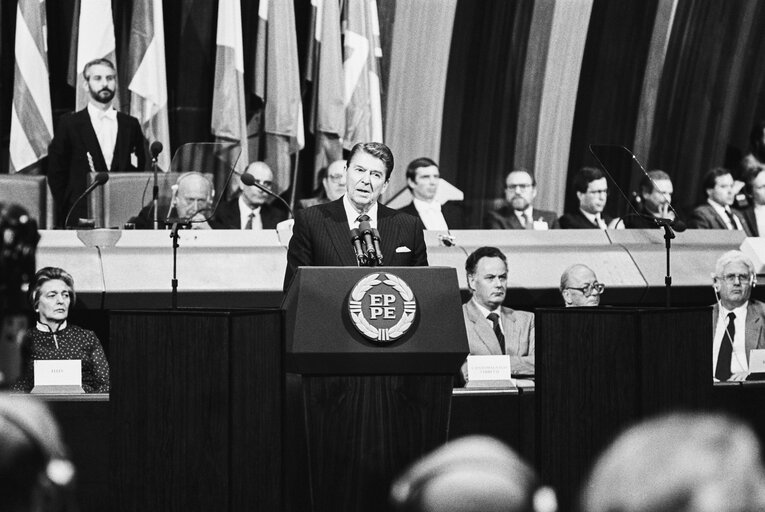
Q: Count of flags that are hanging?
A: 7